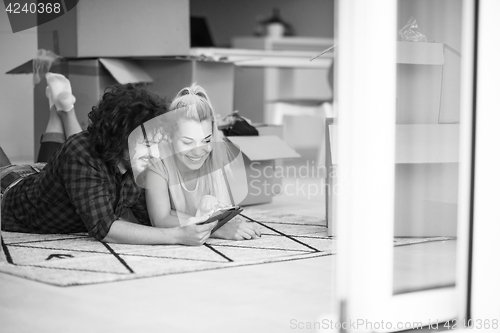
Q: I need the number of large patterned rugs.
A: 1